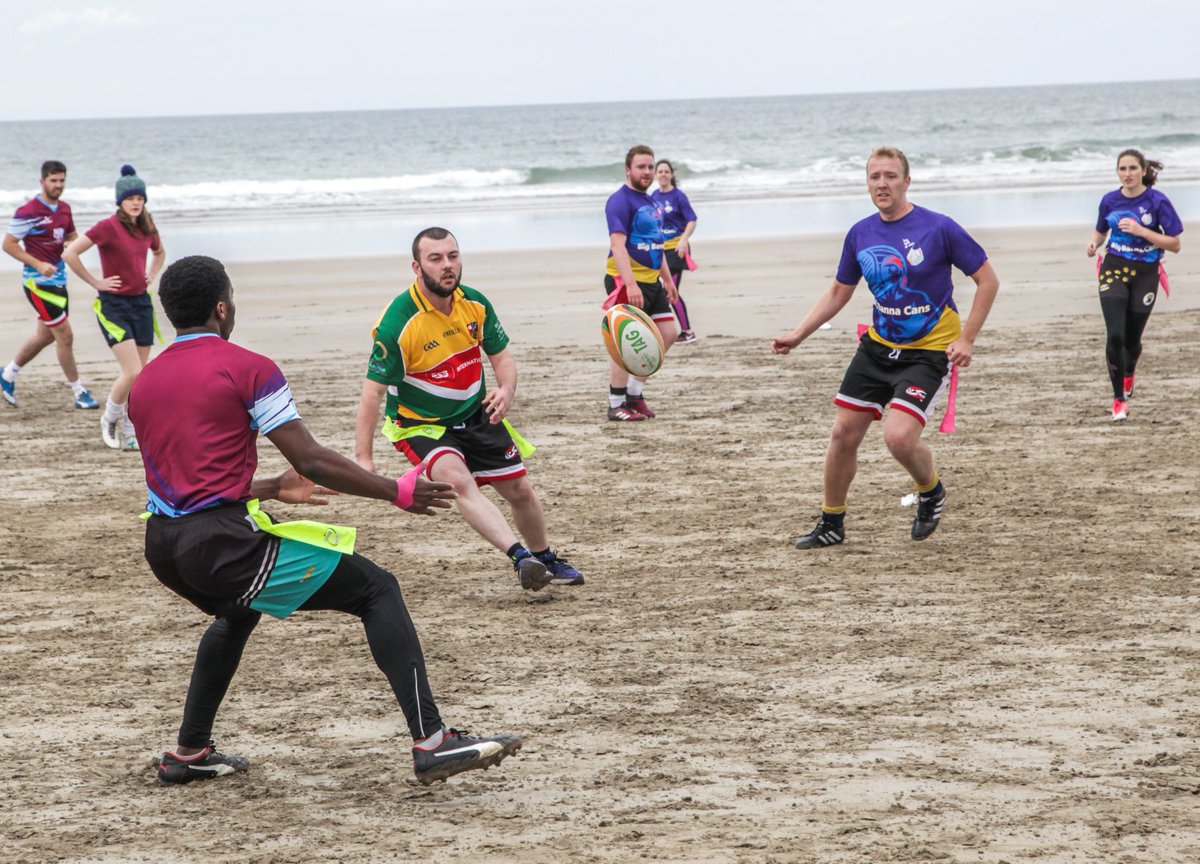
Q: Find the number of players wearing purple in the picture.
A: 4